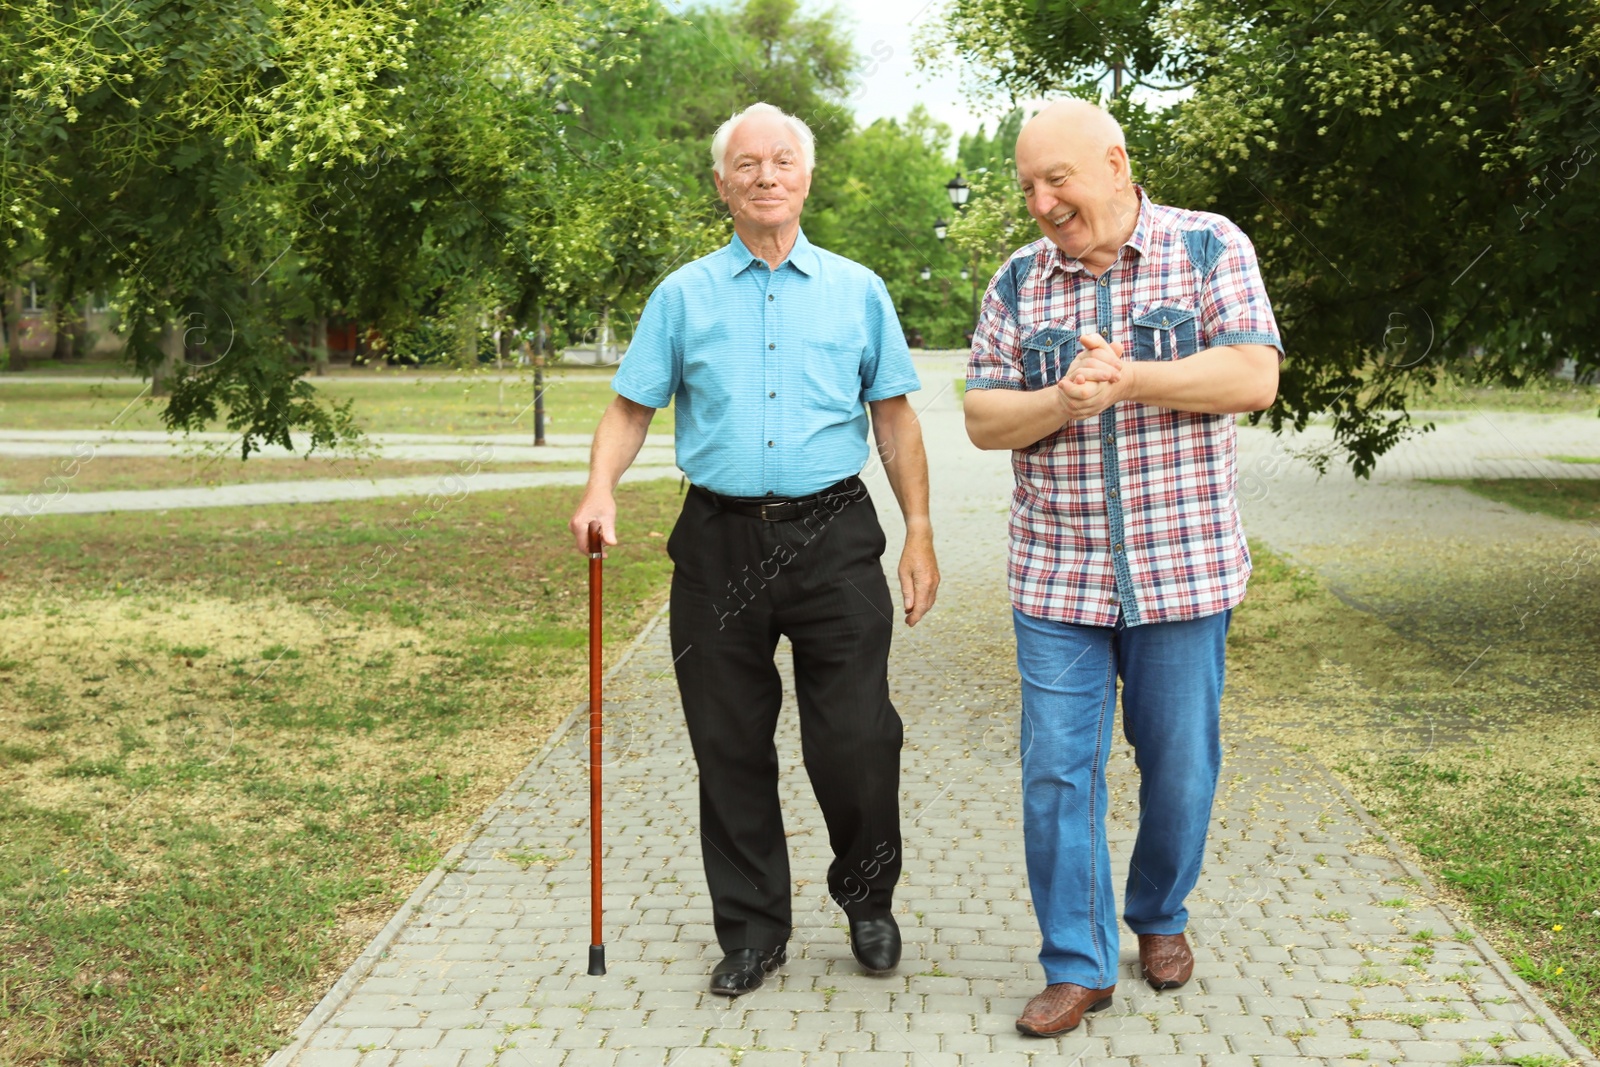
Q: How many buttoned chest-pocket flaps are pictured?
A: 2